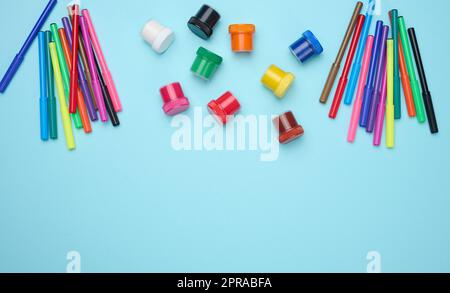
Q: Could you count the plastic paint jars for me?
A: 9